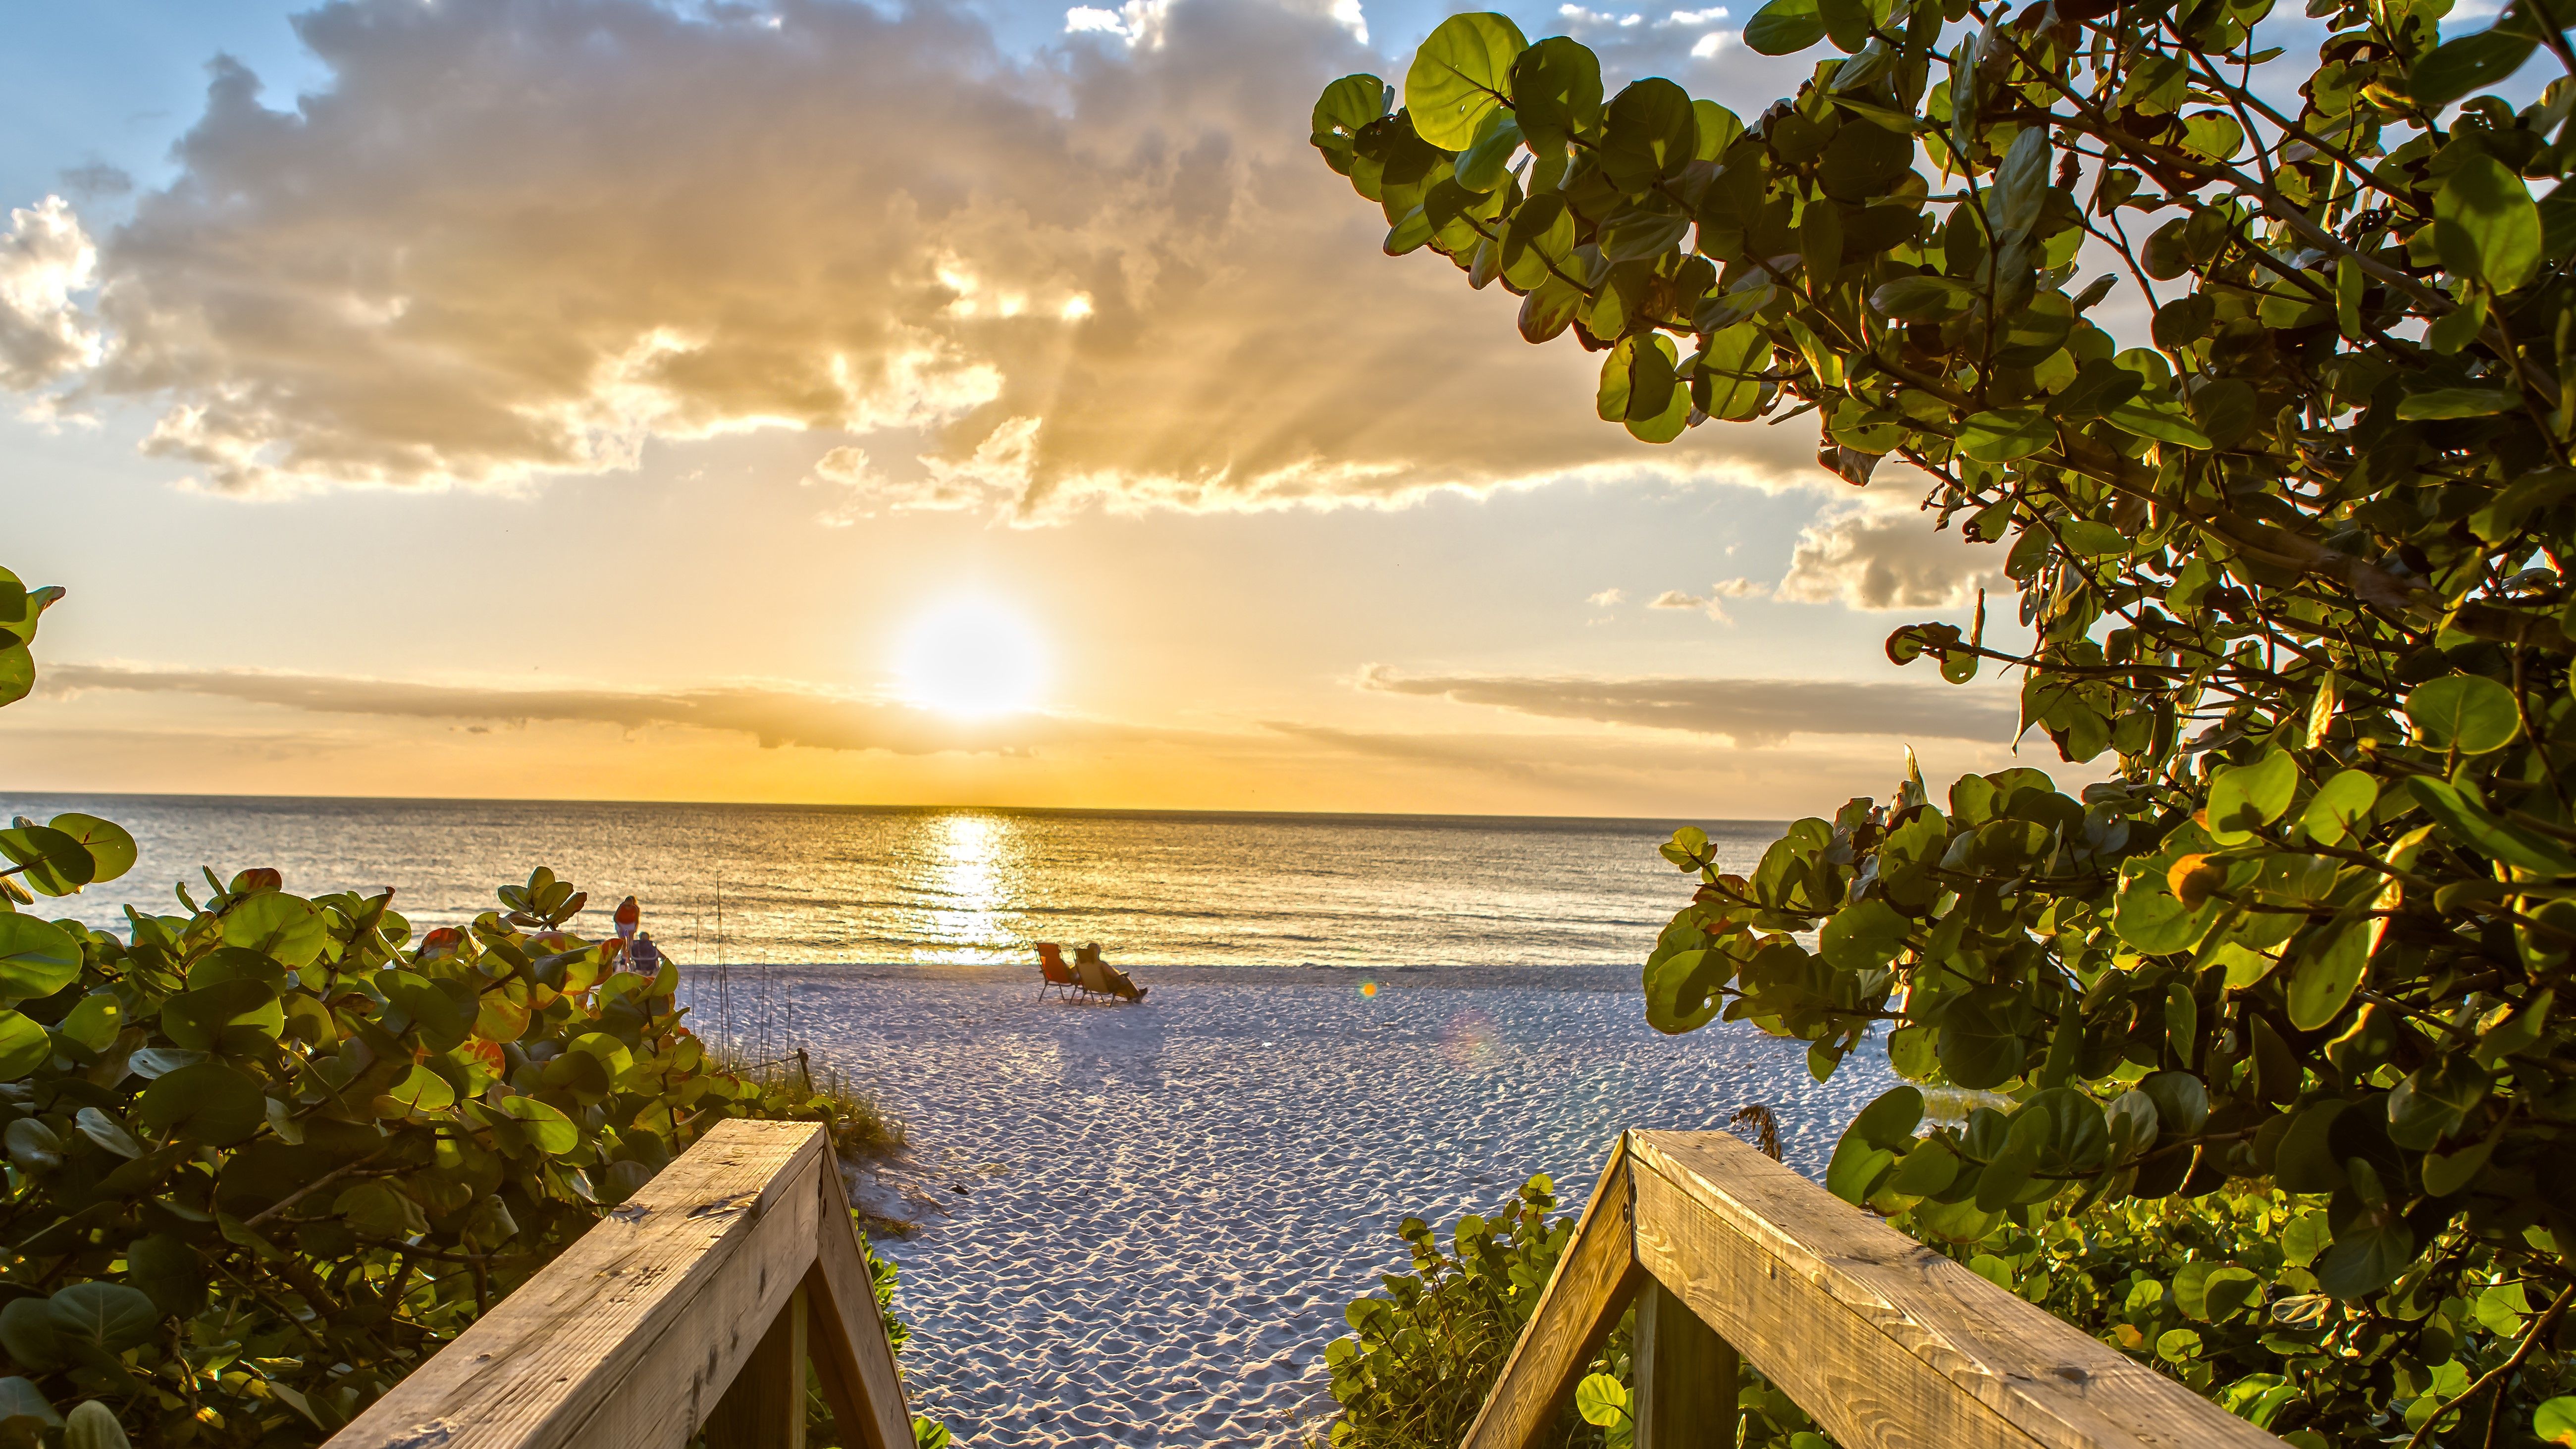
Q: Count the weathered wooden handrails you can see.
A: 2